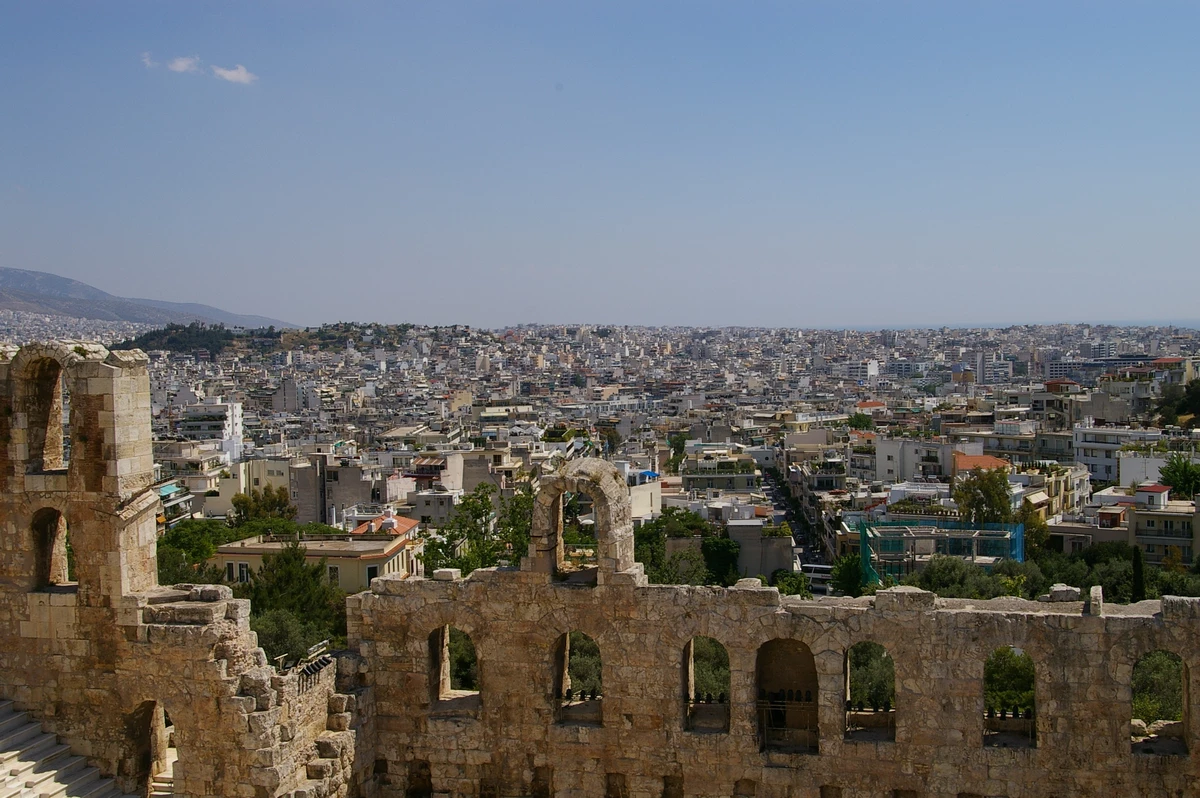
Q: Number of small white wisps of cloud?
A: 3